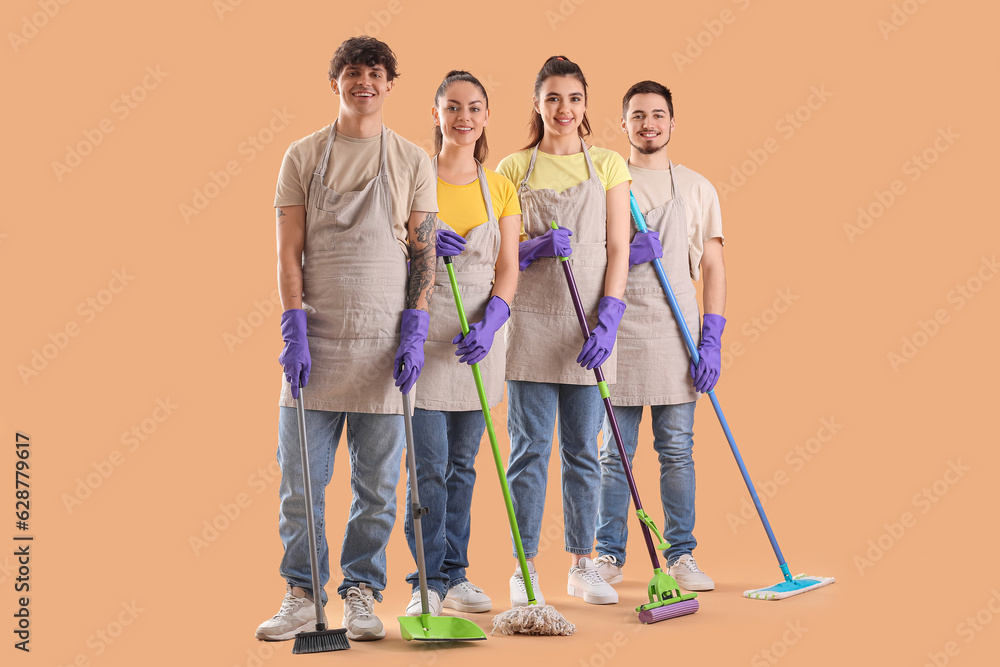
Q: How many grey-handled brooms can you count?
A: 1